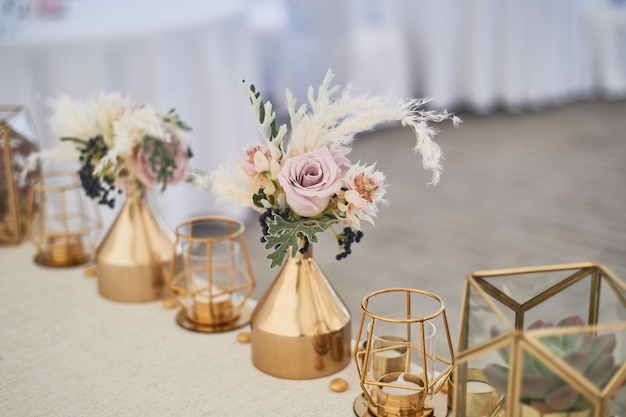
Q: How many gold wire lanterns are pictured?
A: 3